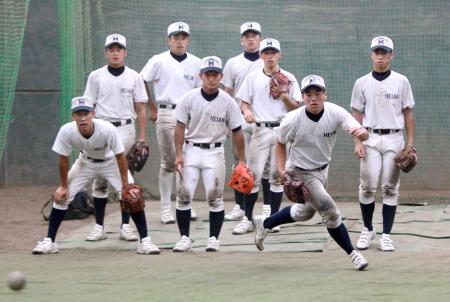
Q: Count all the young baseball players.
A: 8